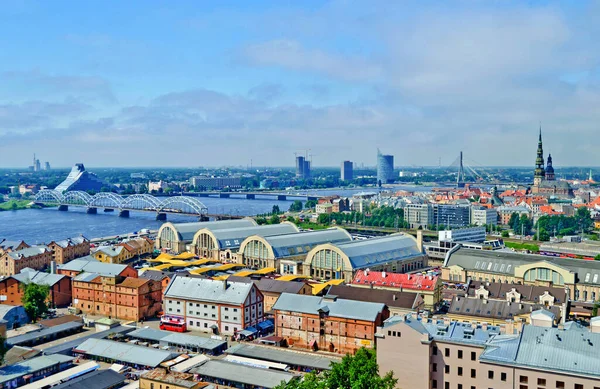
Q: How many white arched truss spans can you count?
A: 5